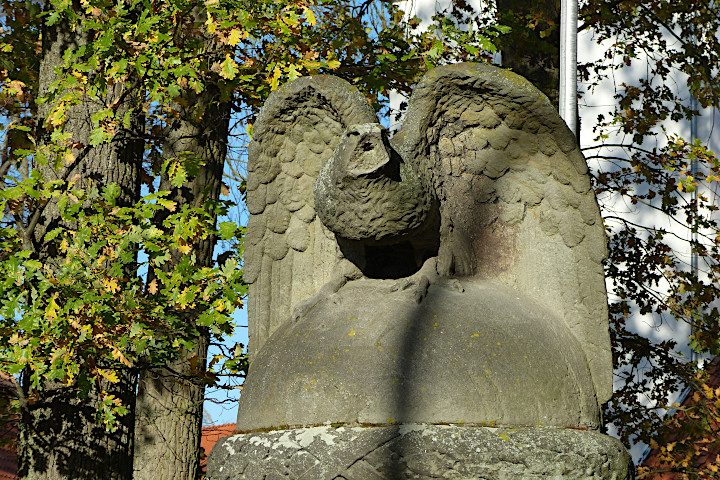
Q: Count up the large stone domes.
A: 1